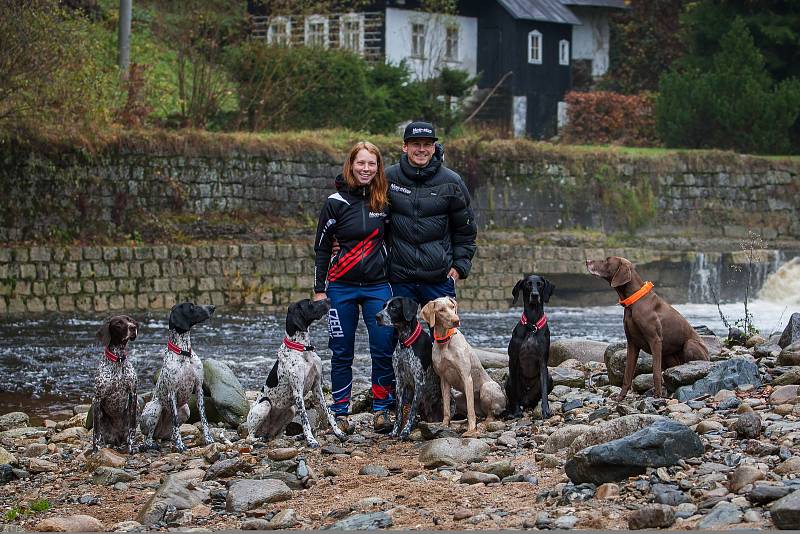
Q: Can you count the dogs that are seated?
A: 7